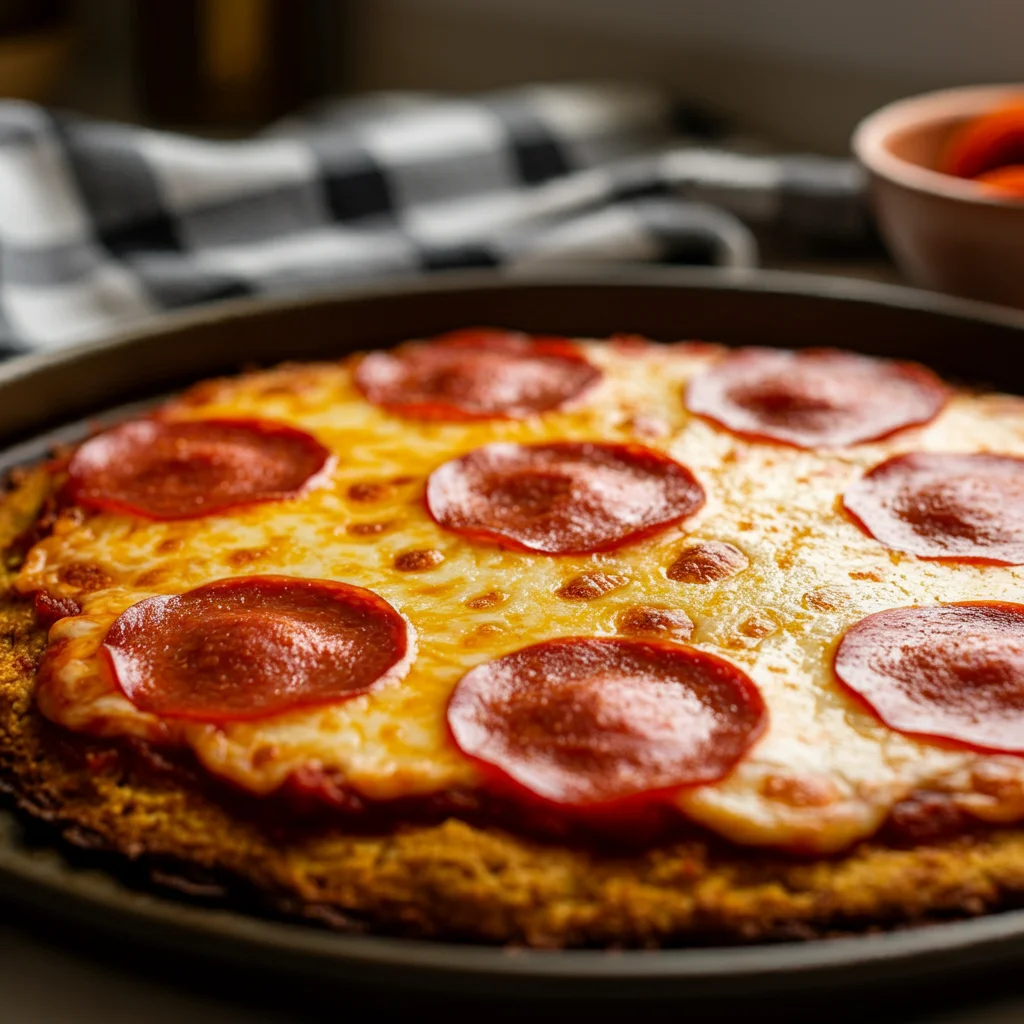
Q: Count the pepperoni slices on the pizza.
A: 8